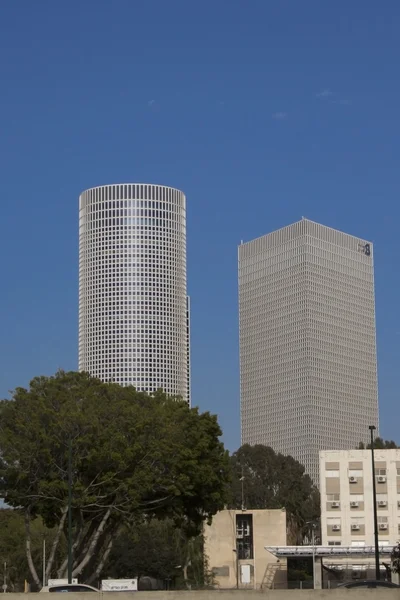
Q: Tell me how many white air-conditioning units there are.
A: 8